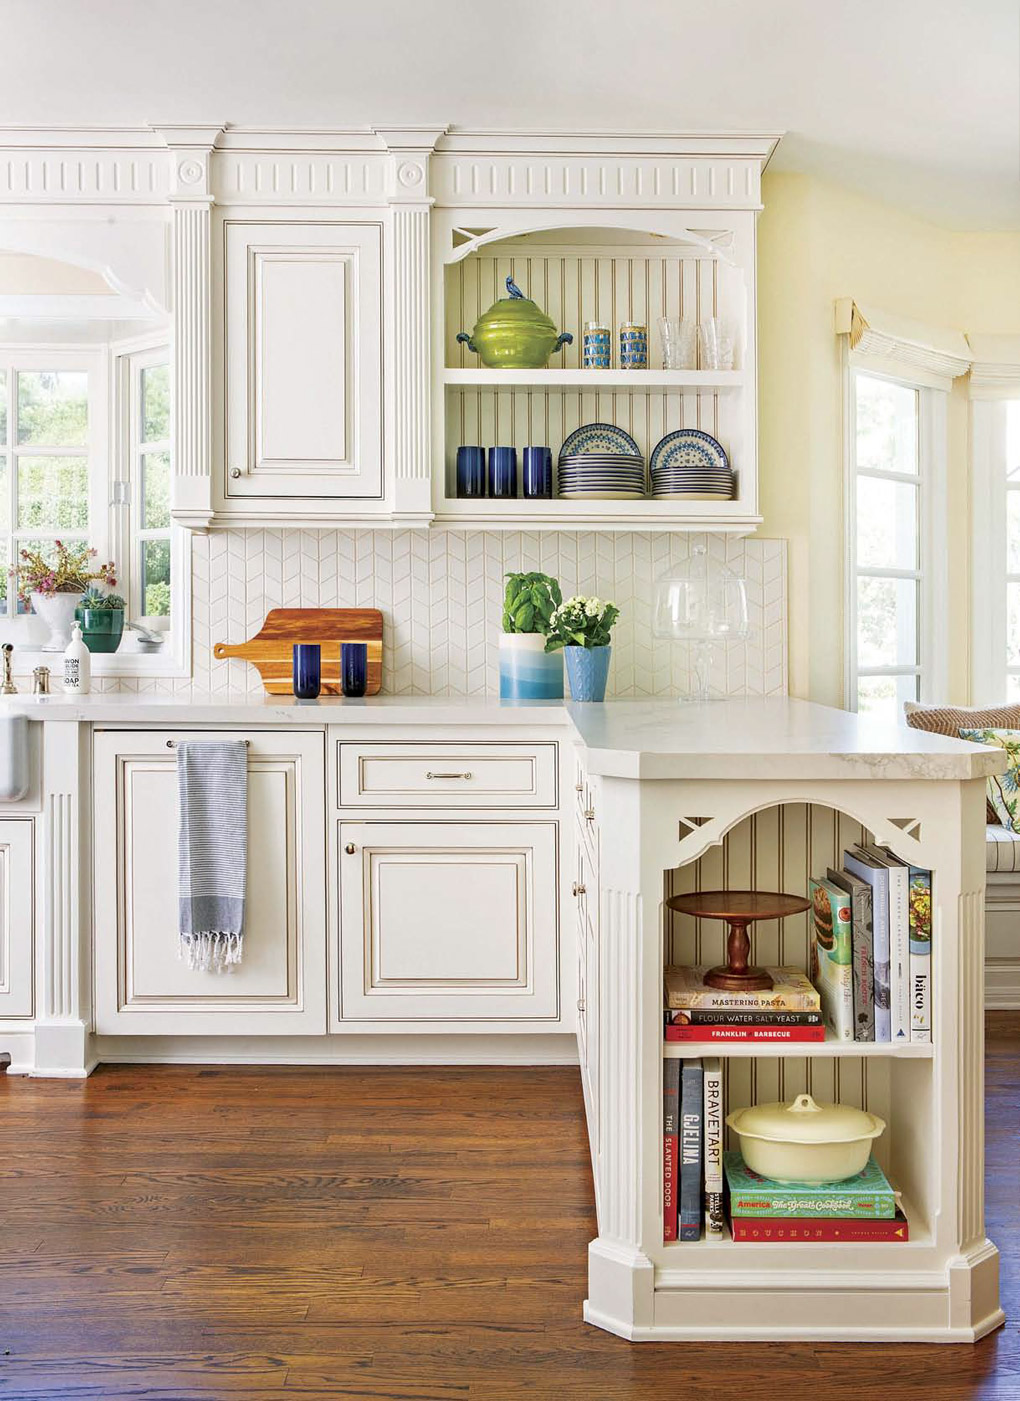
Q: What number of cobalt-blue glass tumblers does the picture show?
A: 5